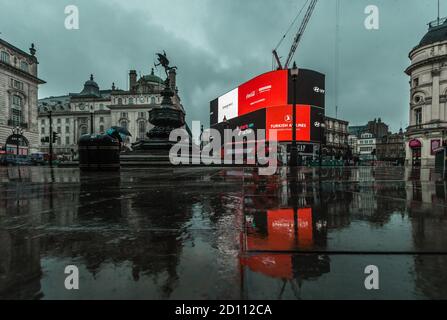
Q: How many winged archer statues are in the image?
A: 1